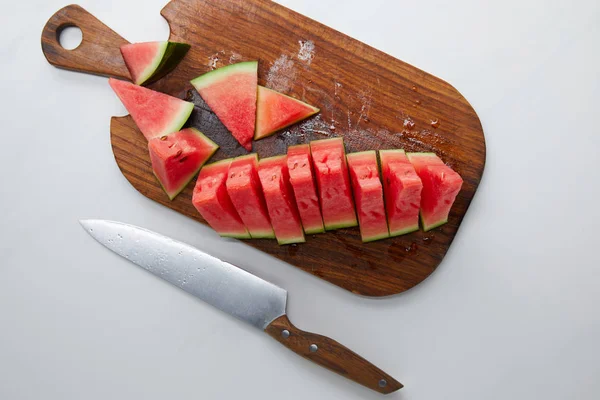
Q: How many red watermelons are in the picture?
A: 13